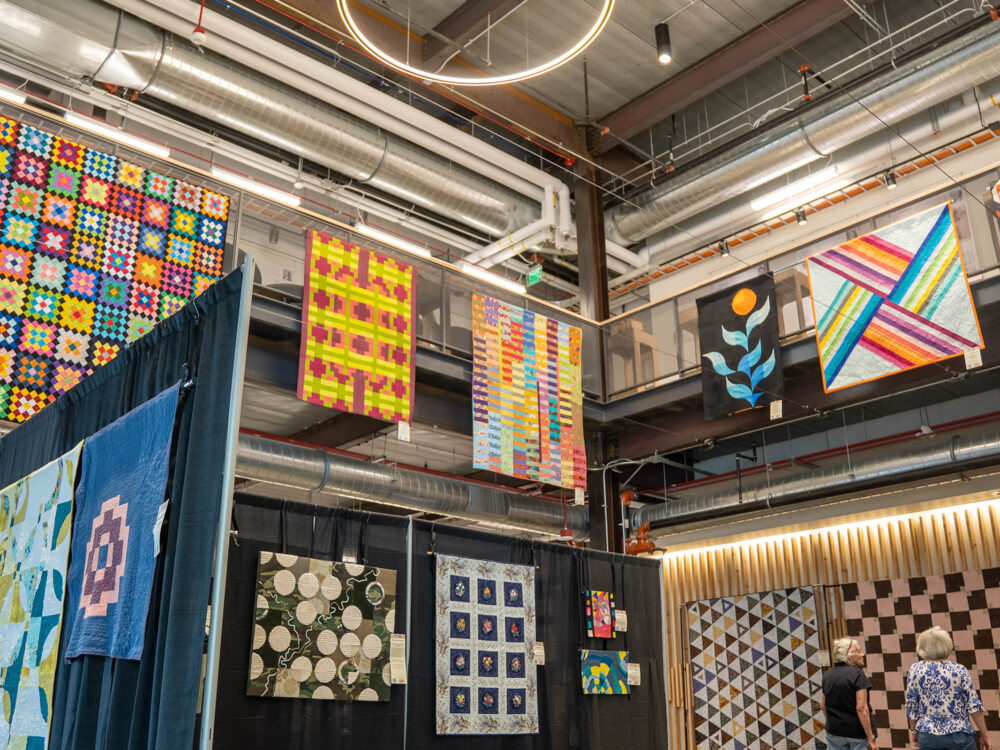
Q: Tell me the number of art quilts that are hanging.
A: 13